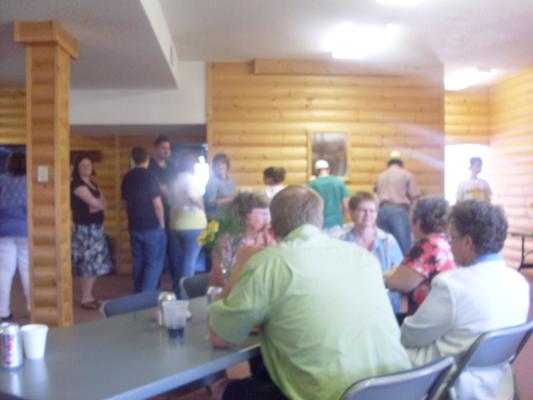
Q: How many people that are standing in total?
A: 10